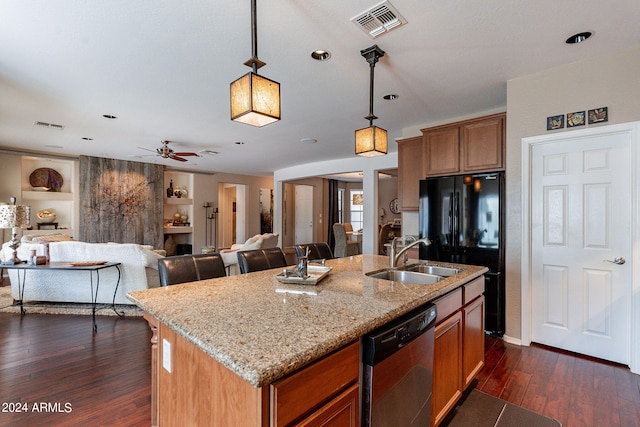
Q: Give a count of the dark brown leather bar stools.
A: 3